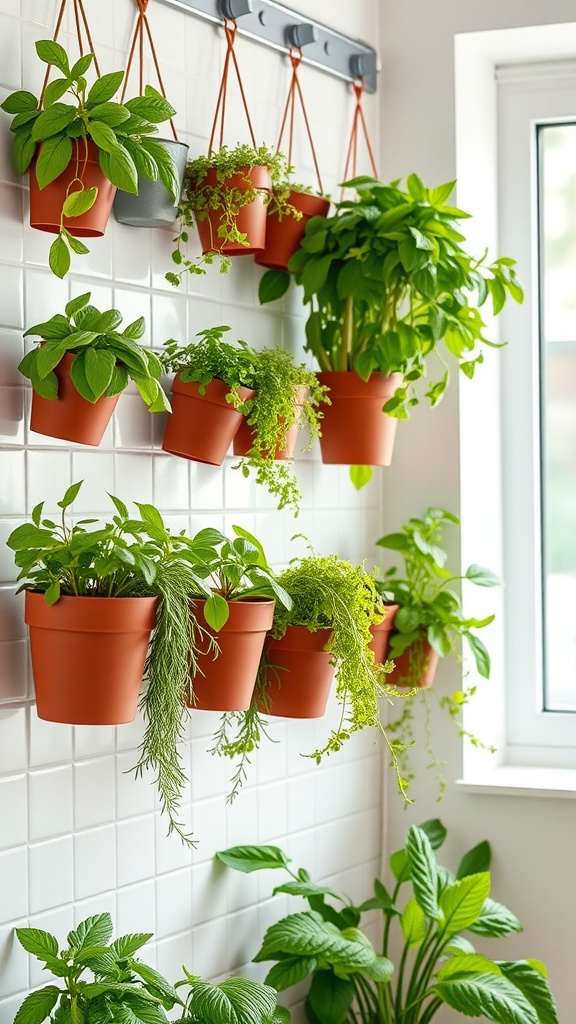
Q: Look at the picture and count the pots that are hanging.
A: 13